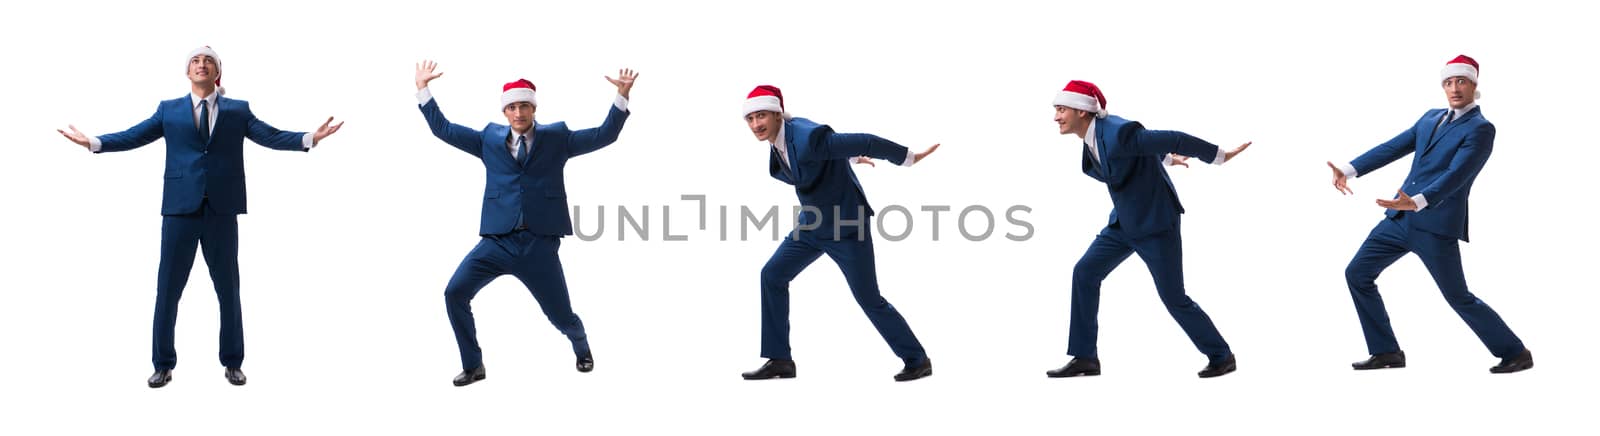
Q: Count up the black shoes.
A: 10